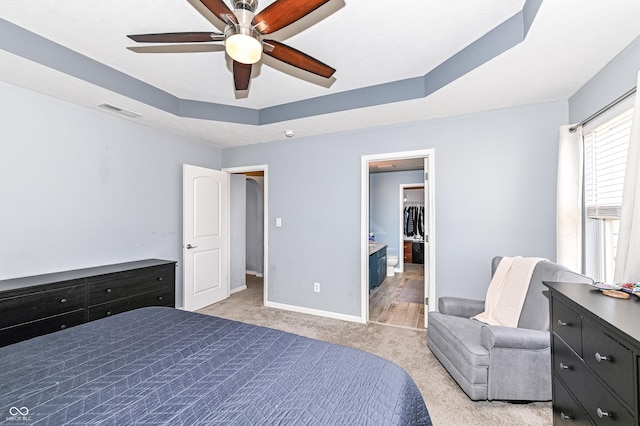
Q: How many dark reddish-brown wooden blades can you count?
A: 5